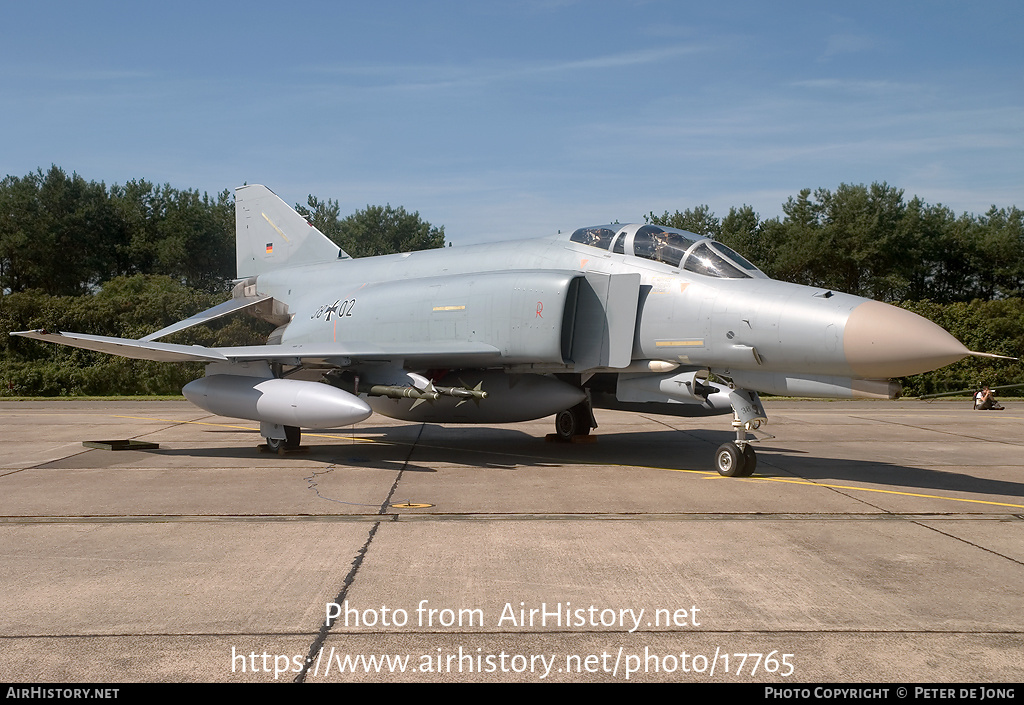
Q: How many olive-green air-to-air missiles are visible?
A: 2